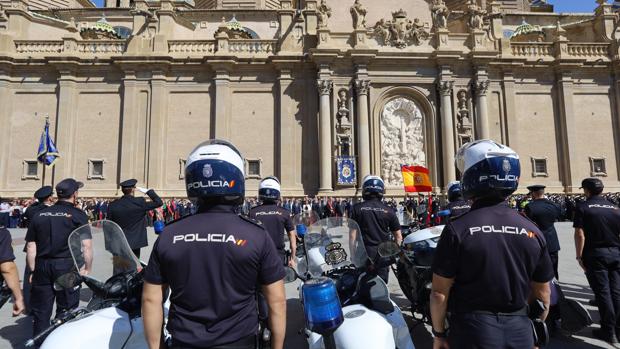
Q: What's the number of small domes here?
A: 3